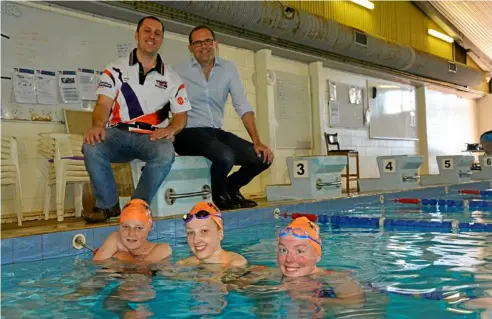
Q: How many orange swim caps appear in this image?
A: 3